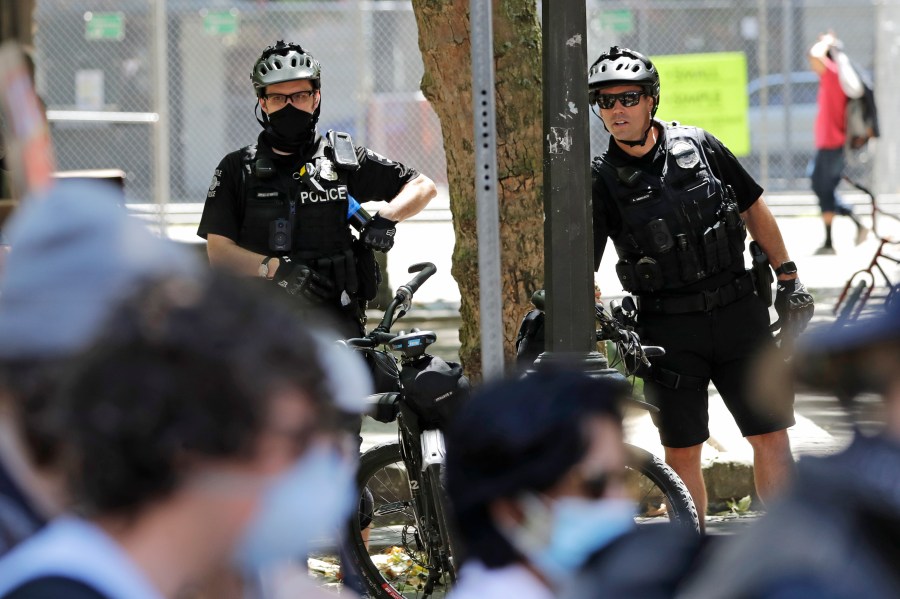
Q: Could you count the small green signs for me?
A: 3